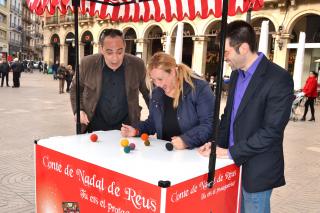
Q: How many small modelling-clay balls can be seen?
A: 7